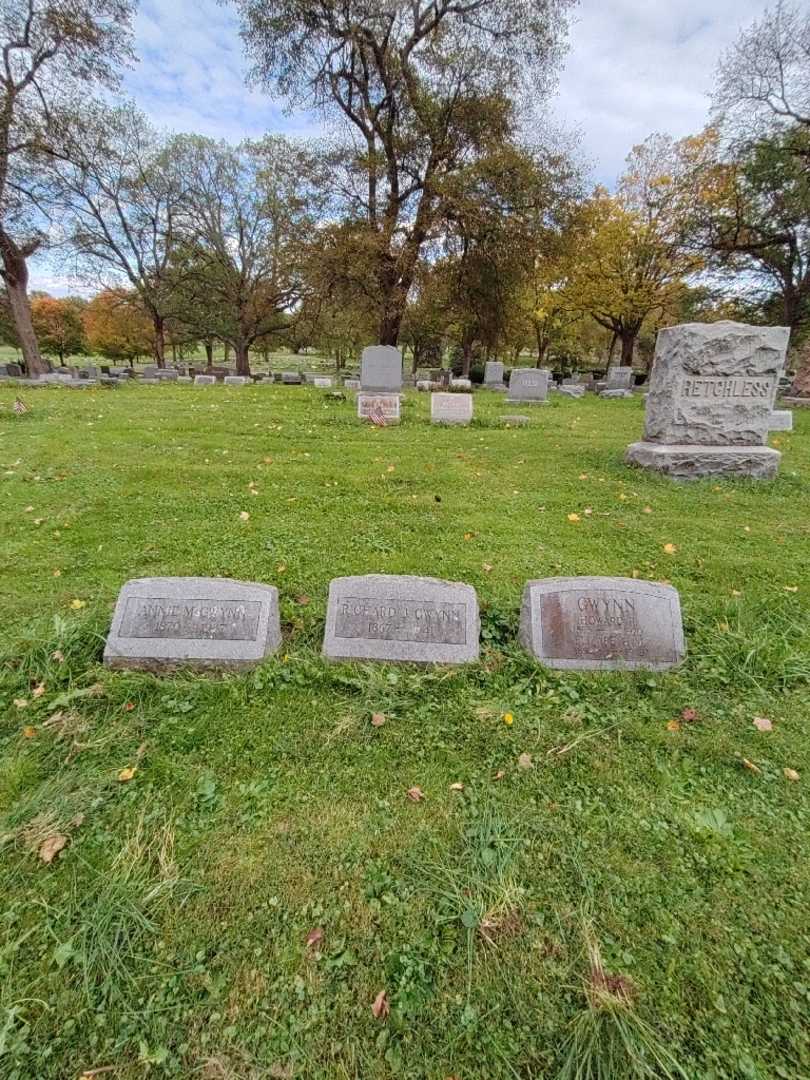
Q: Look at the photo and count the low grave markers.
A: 3